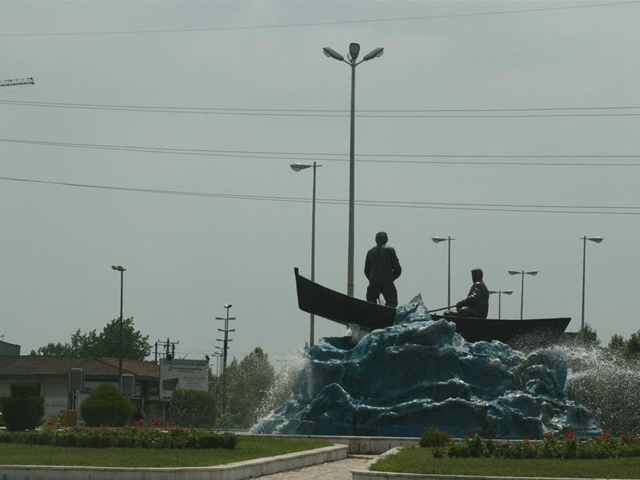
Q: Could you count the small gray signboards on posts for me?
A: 2